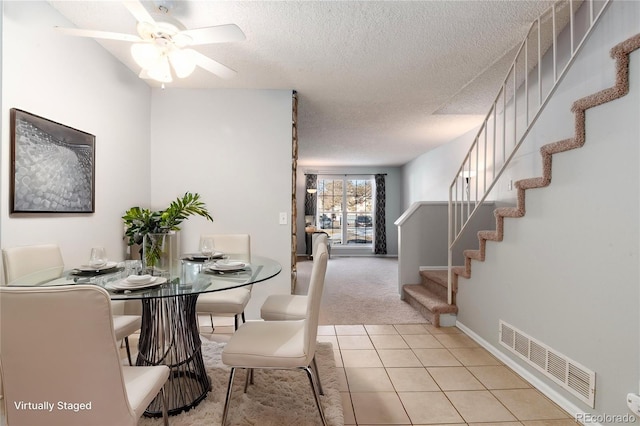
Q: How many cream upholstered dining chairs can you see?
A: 5